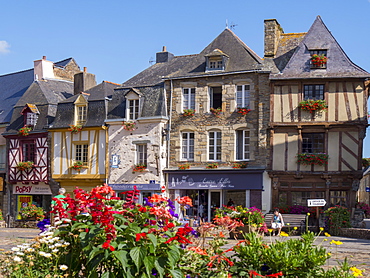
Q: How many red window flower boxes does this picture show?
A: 15